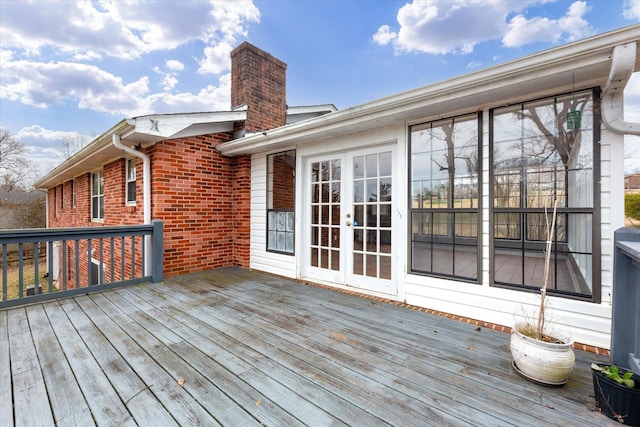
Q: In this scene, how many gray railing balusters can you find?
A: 12